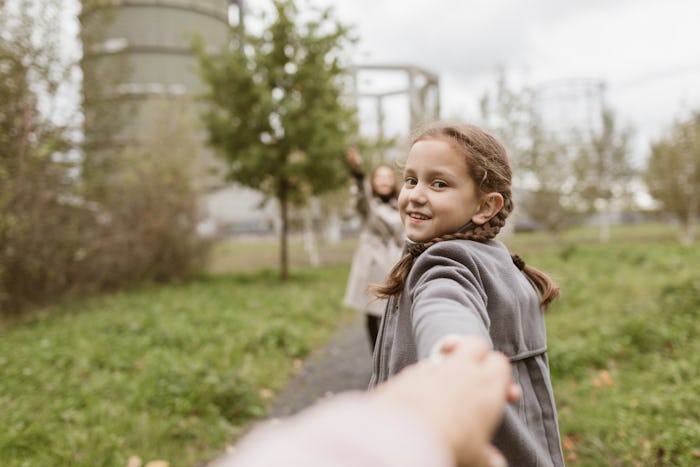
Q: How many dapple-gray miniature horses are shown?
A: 0